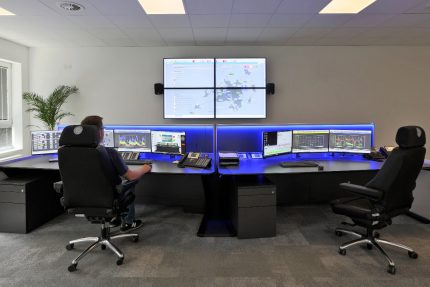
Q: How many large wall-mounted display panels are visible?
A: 4